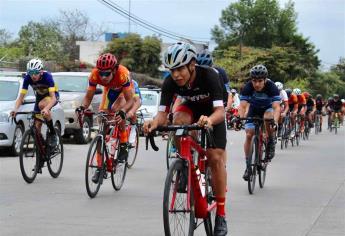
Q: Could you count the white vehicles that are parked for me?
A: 3